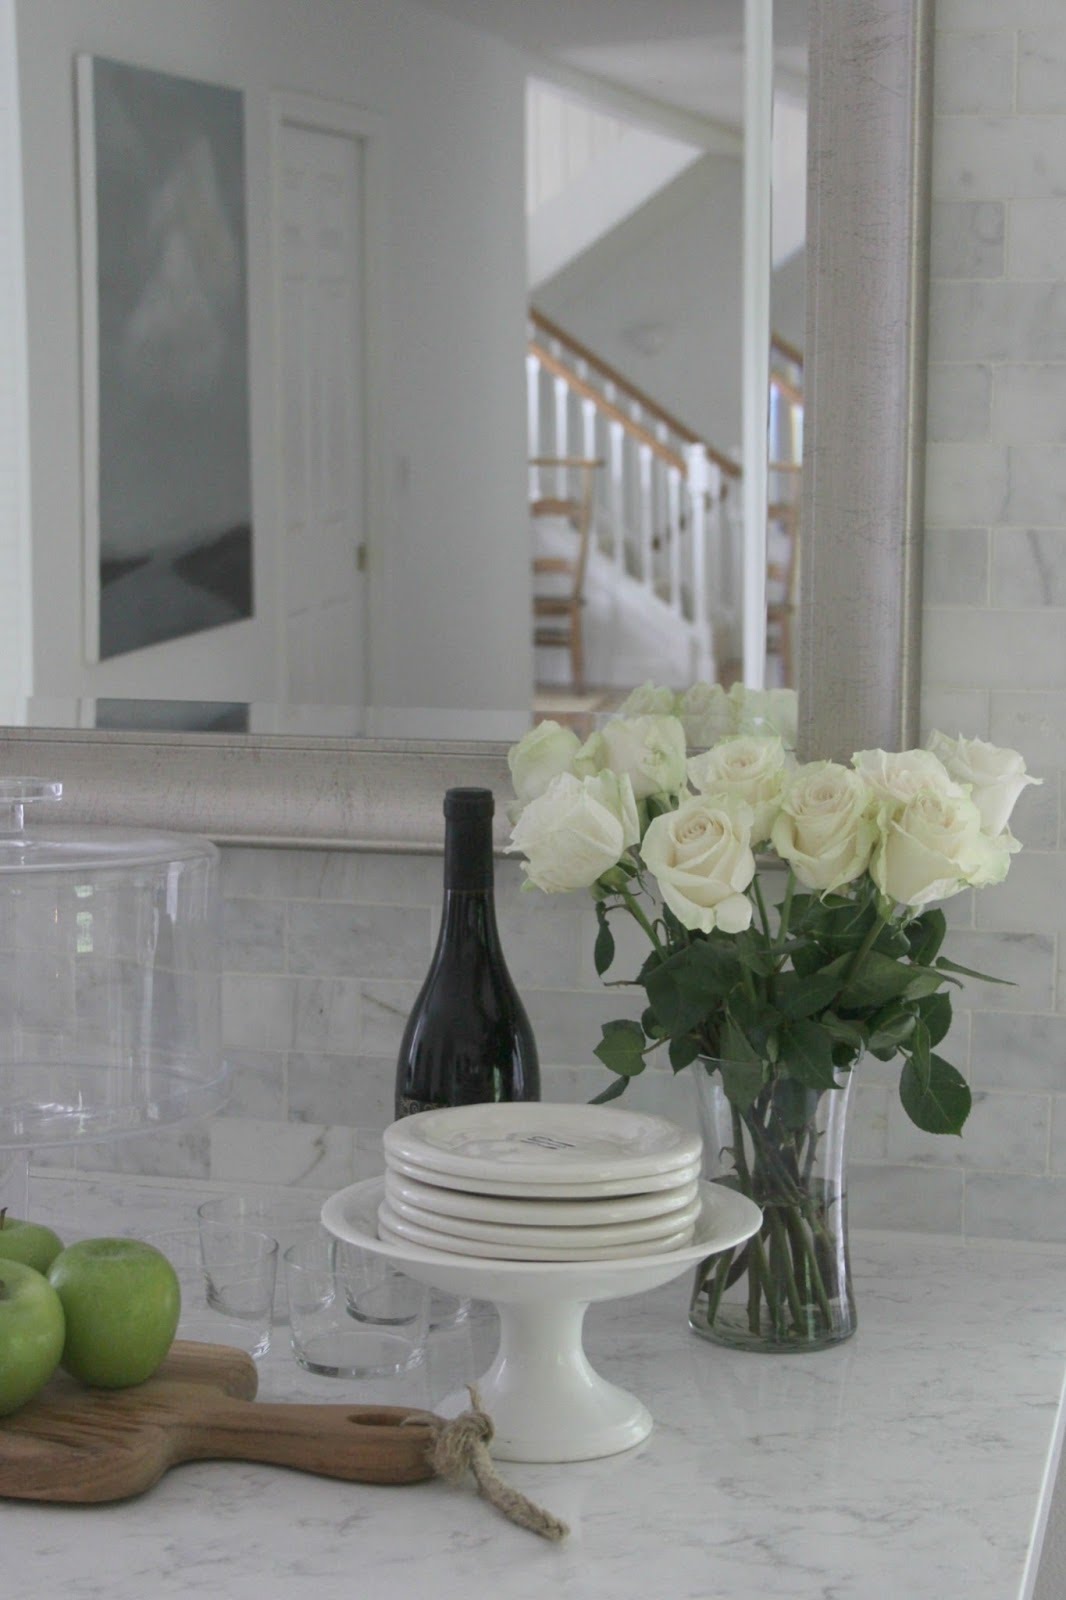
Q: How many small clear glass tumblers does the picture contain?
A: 4